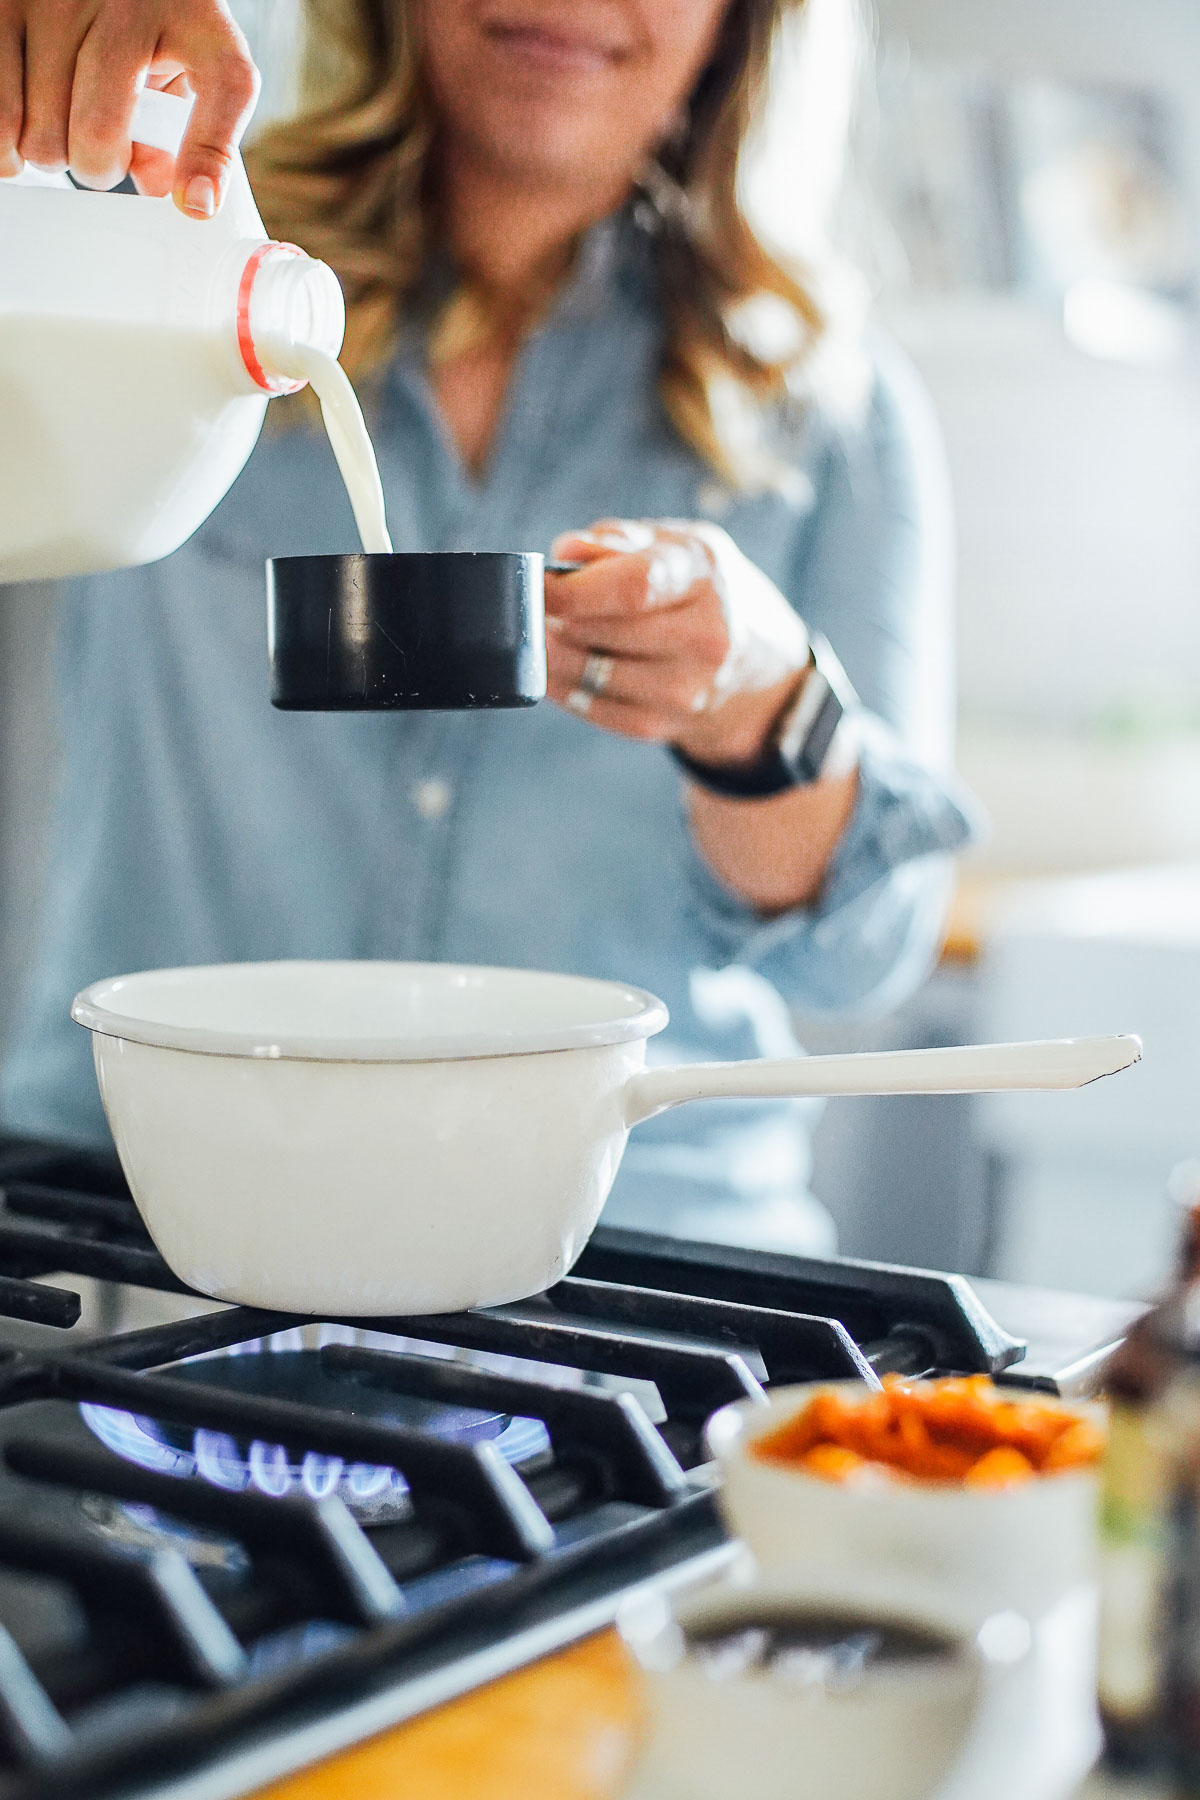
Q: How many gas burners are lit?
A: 1